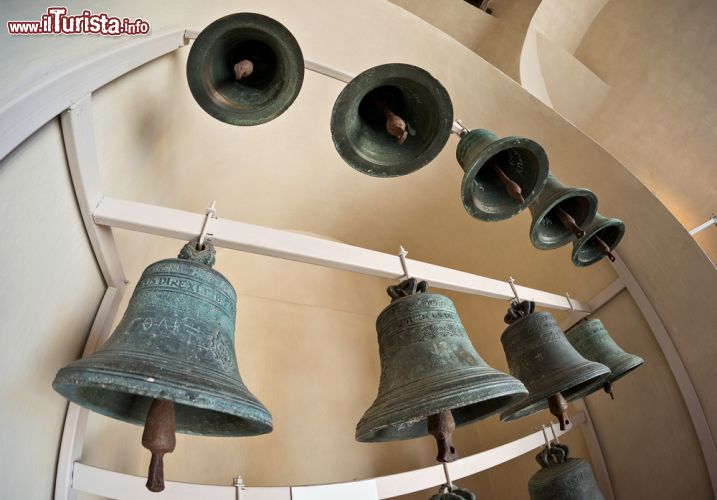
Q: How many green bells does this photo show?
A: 11